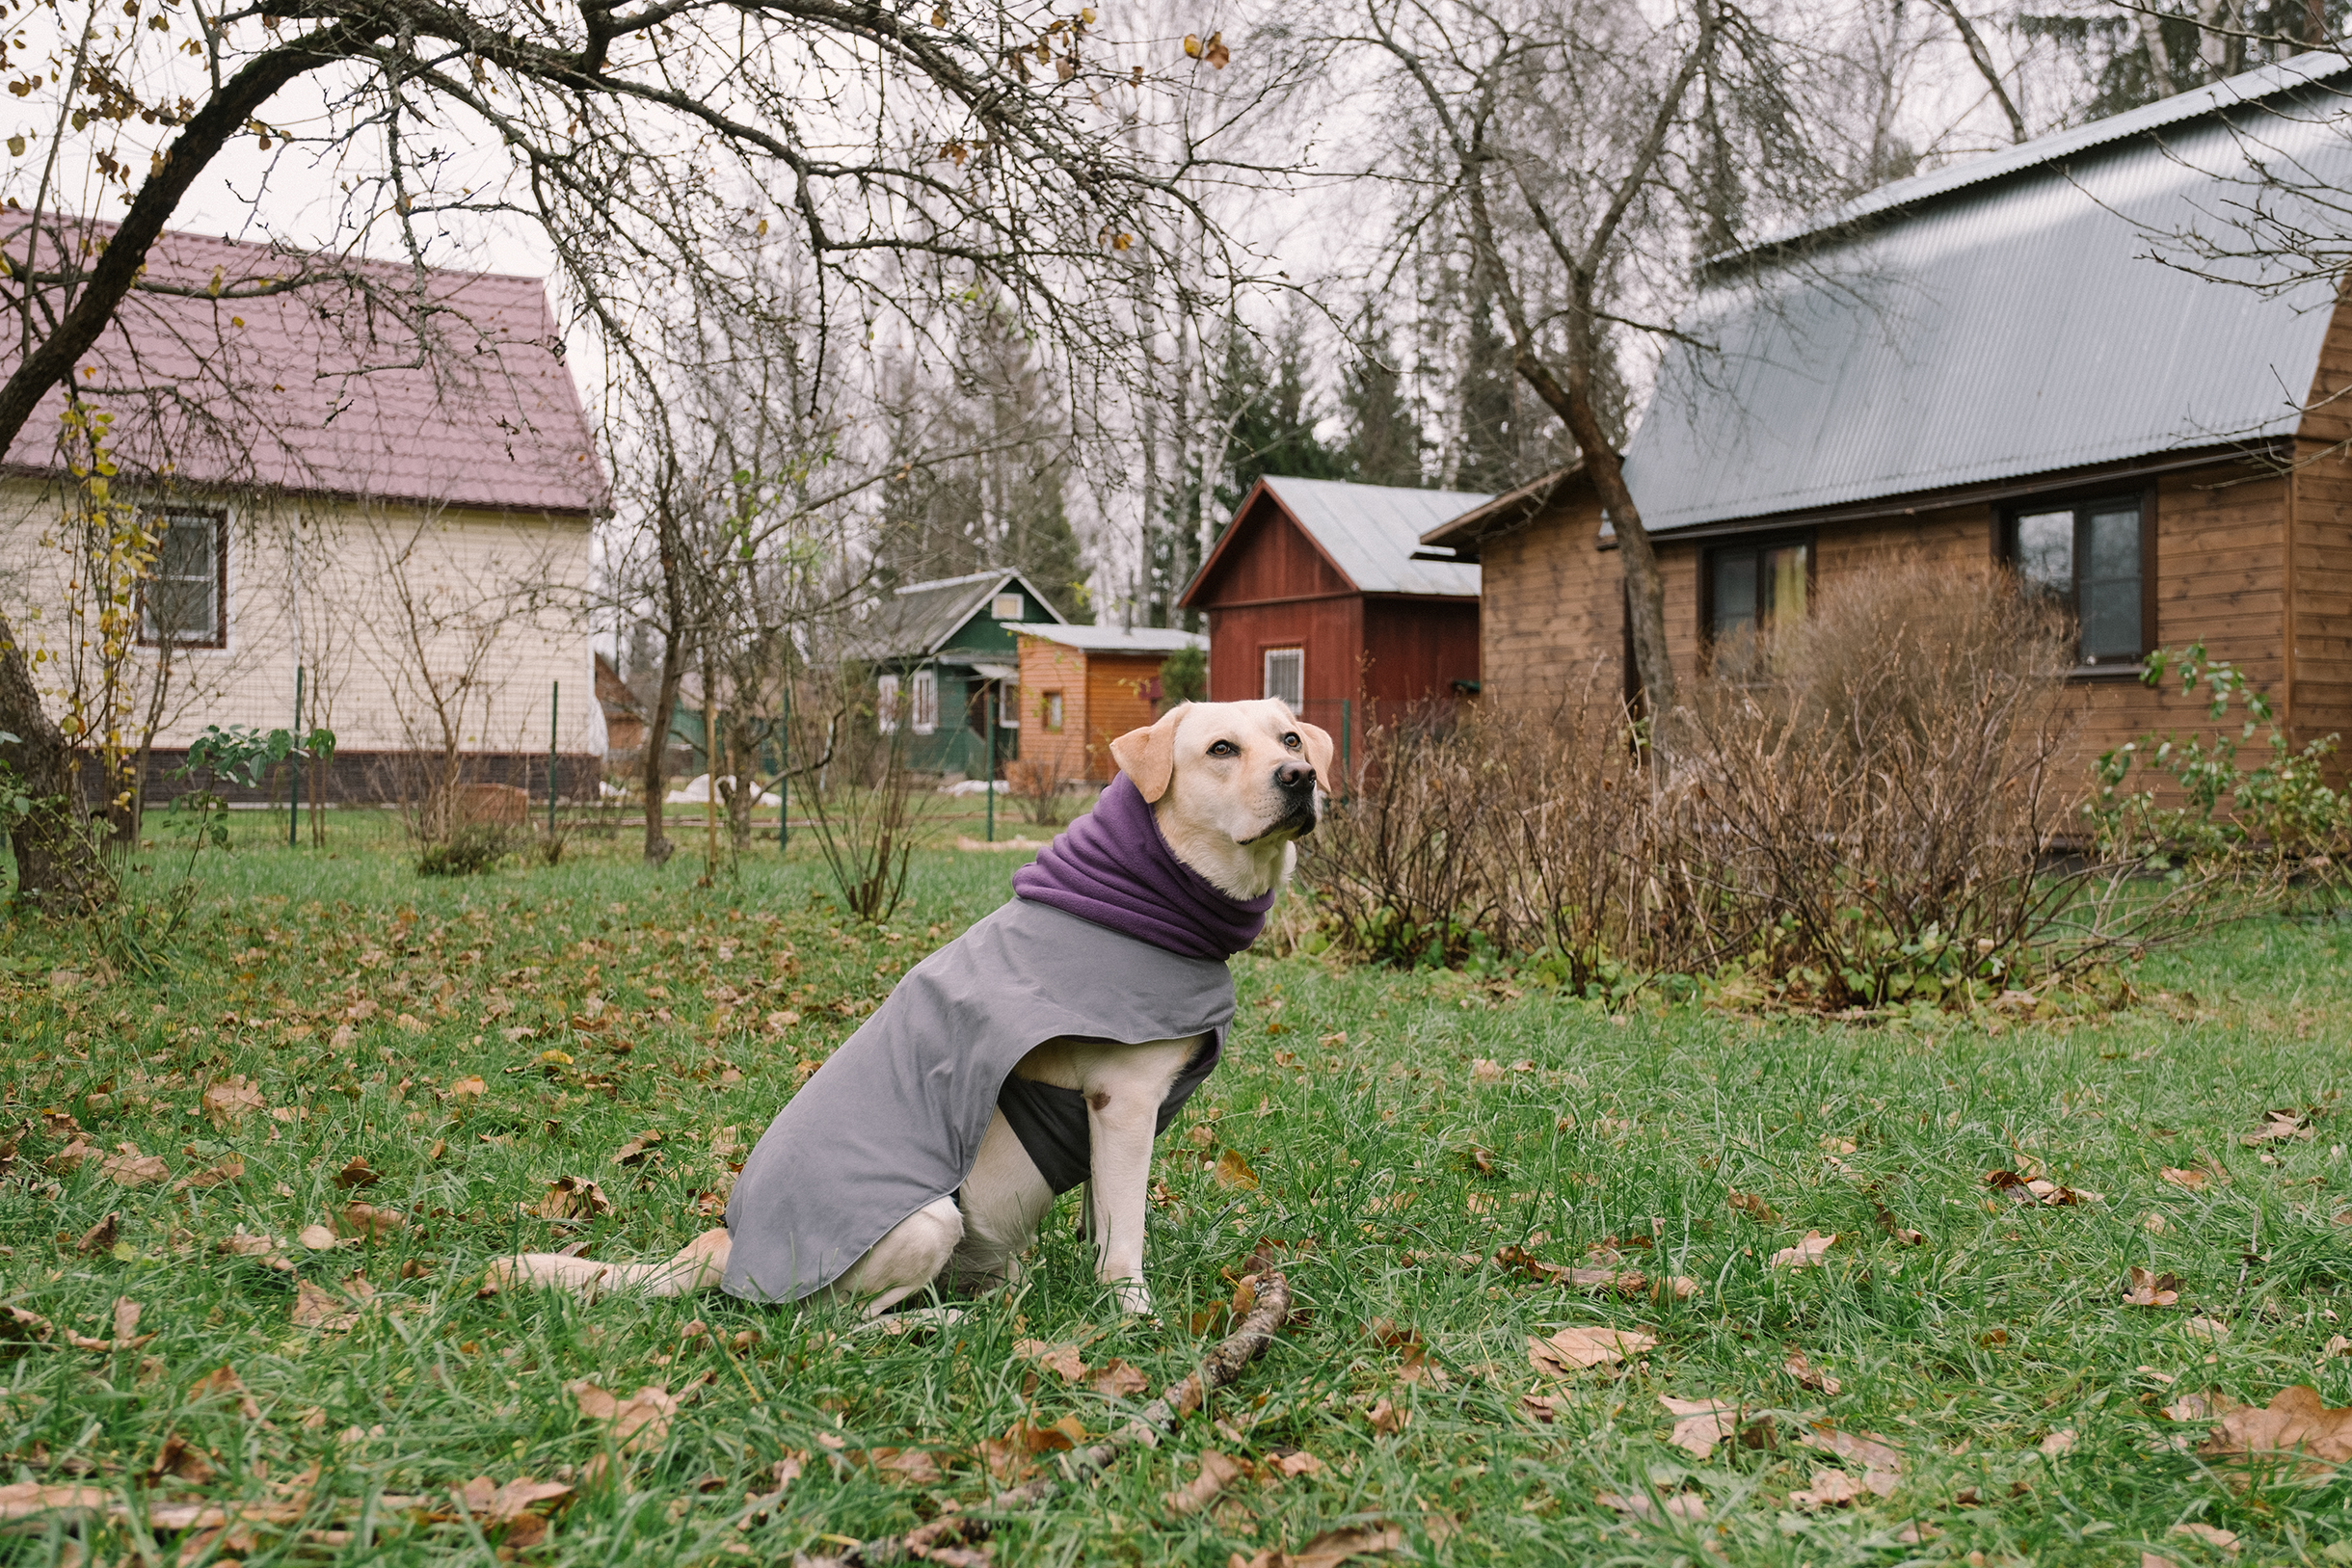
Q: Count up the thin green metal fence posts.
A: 5